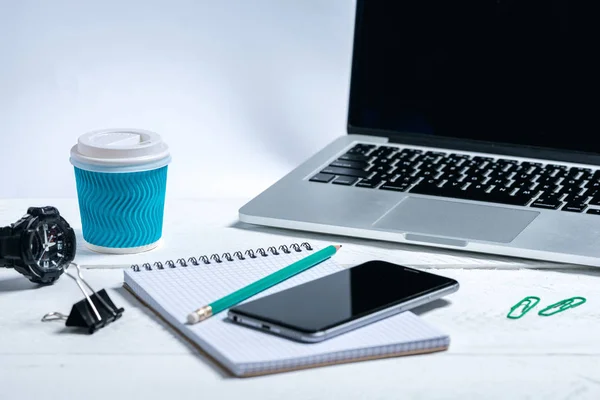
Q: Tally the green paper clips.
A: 2